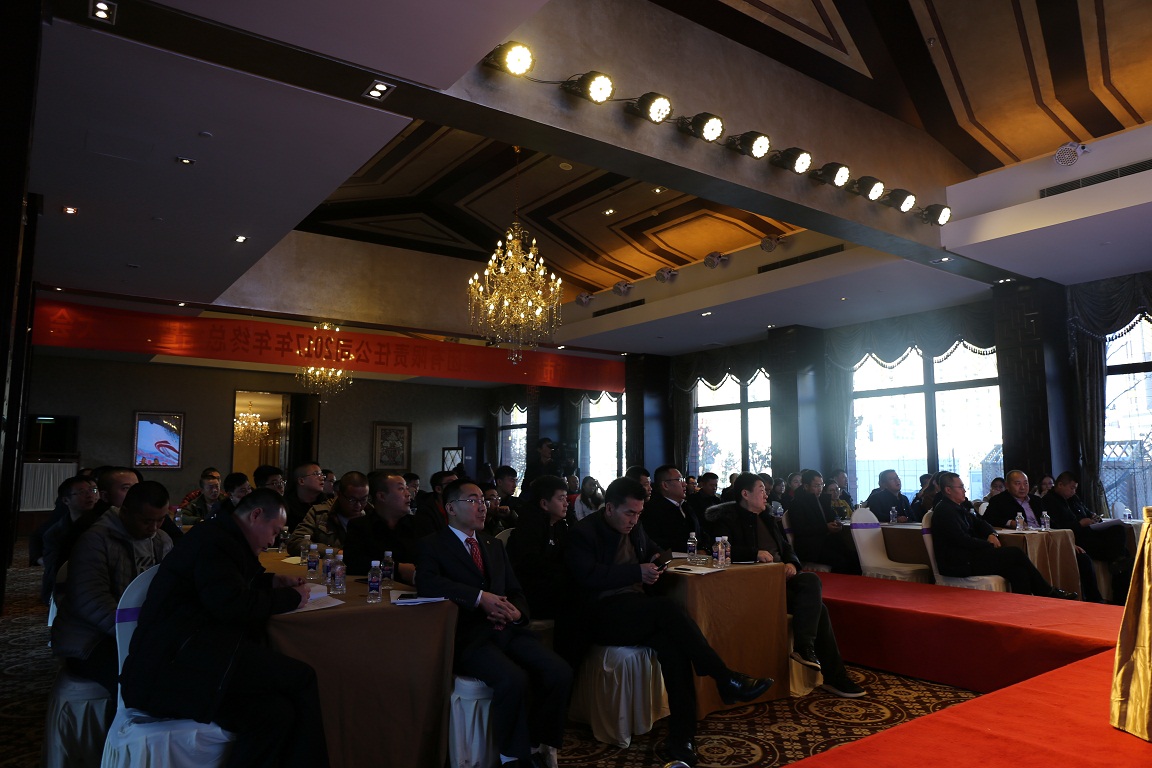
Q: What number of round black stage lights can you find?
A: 10